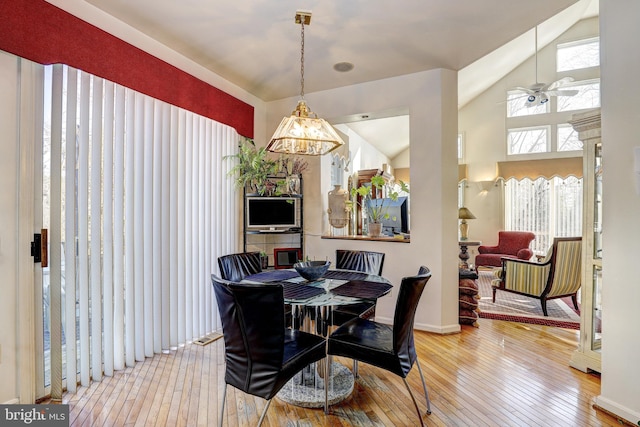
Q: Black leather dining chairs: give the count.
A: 4